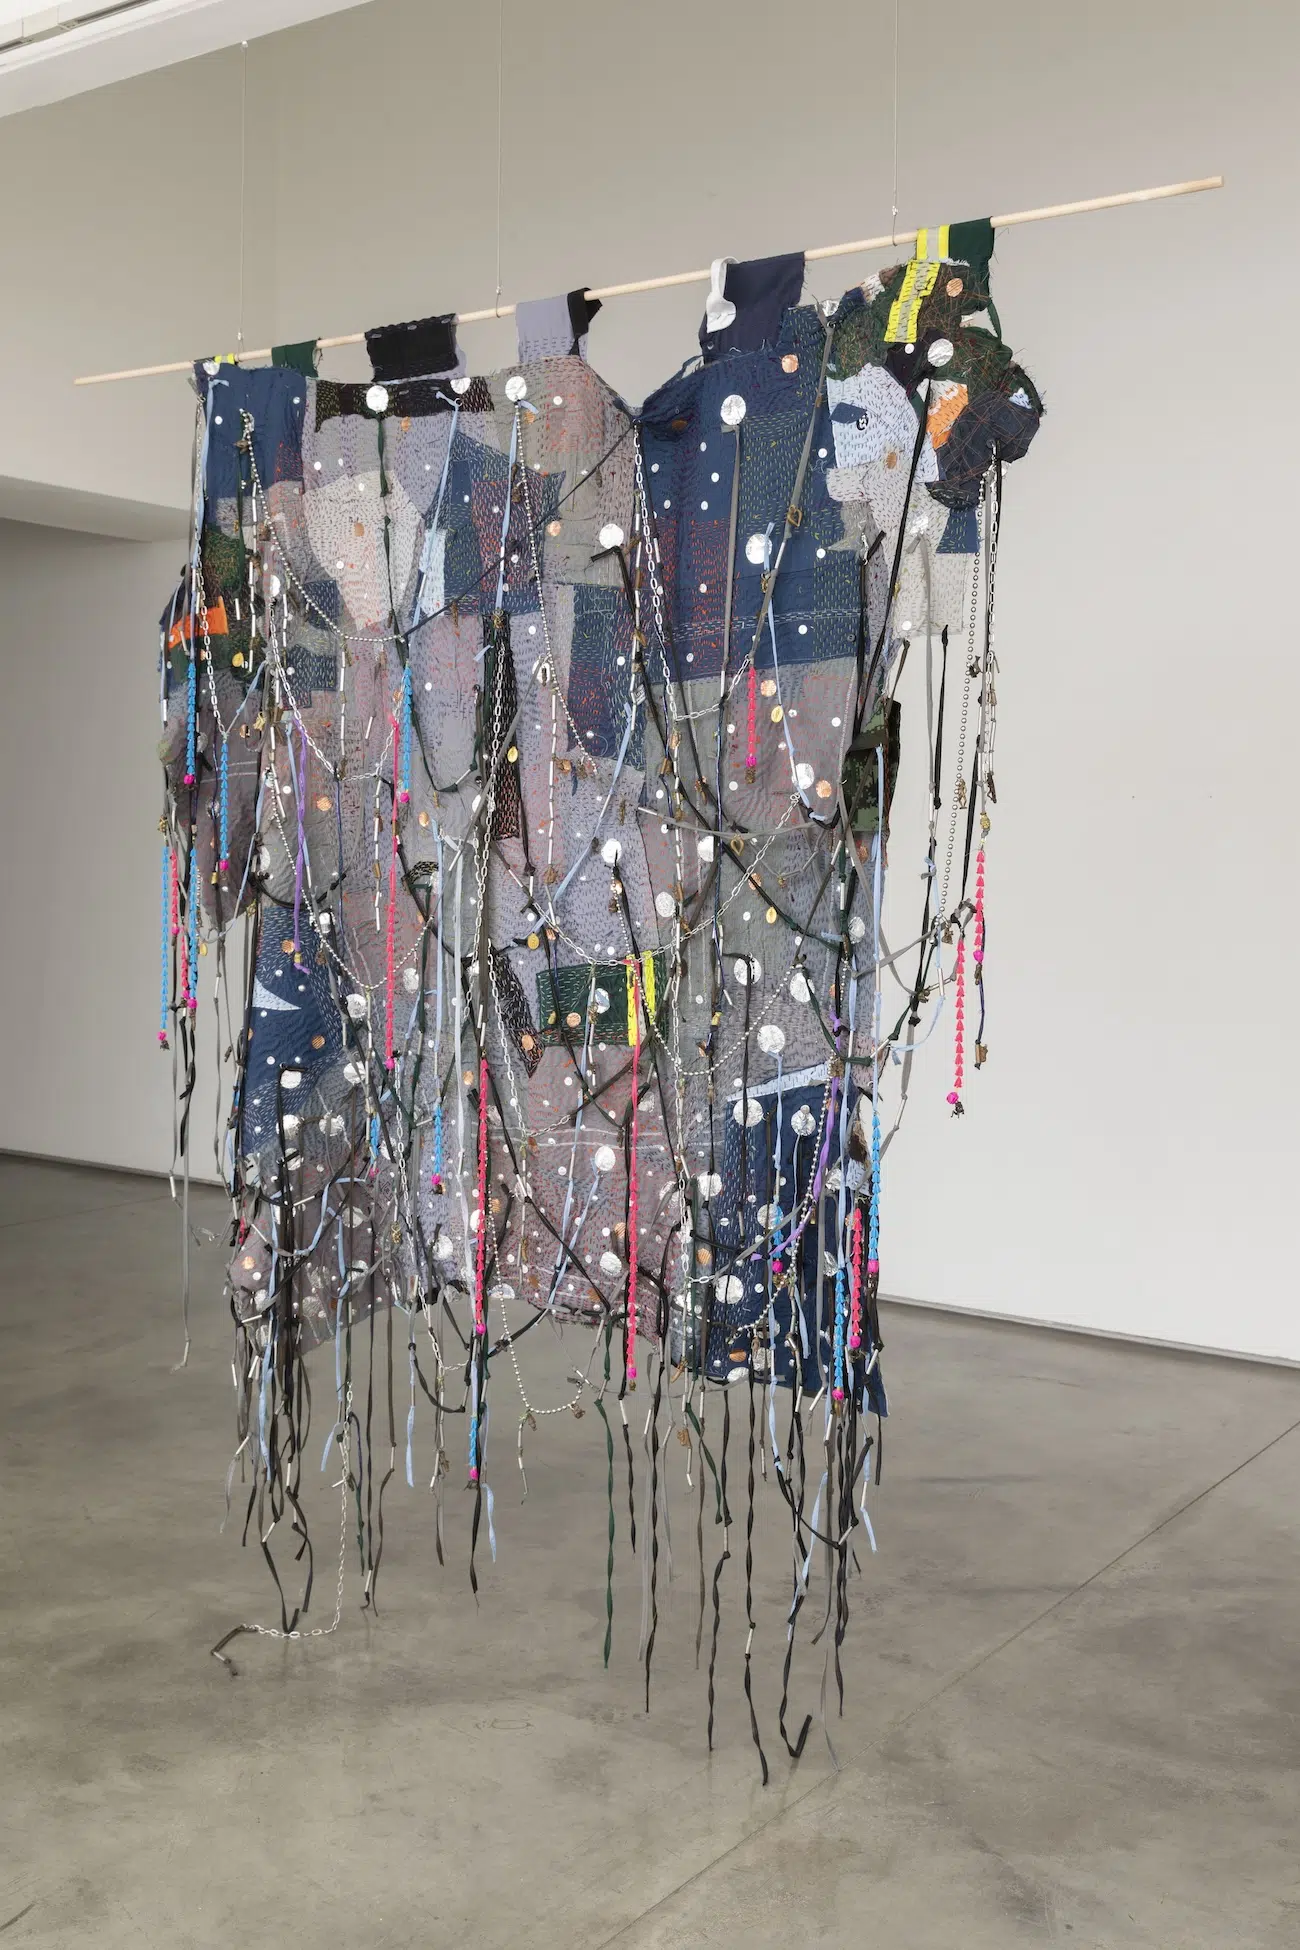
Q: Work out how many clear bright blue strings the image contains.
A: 11